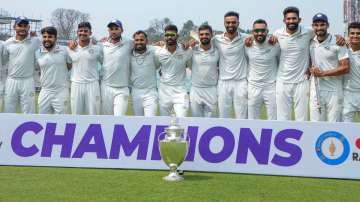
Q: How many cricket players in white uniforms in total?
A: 12